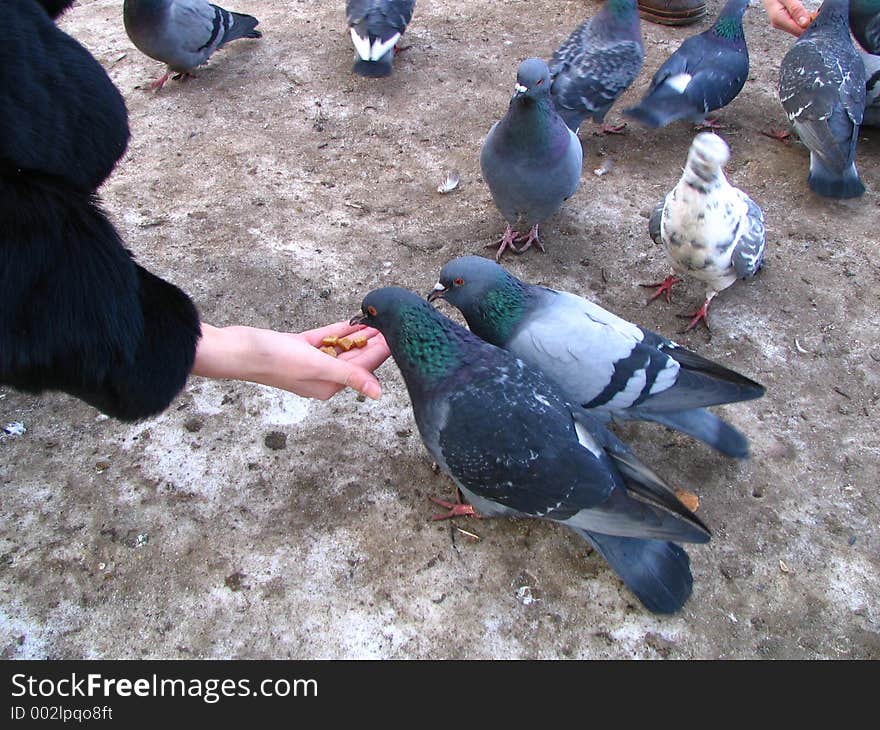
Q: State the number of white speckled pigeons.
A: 1